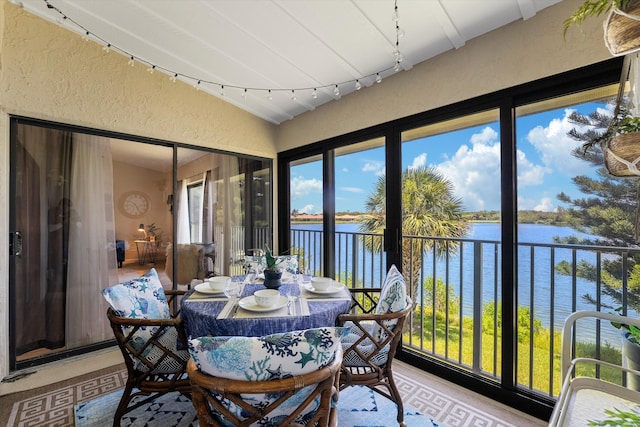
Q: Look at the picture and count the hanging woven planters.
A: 2